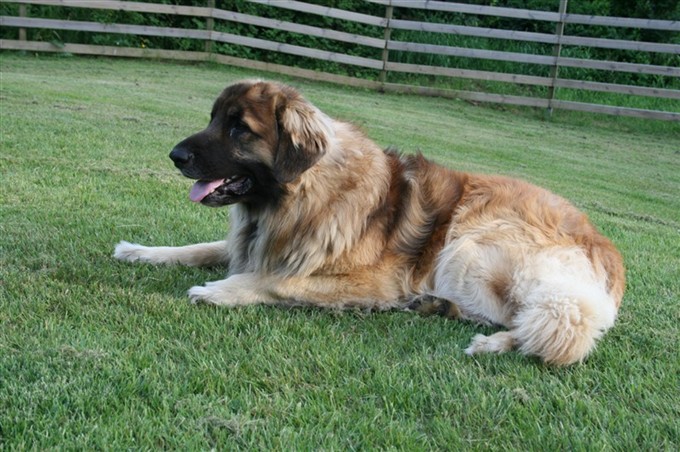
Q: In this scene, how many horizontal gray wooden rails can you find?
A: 5